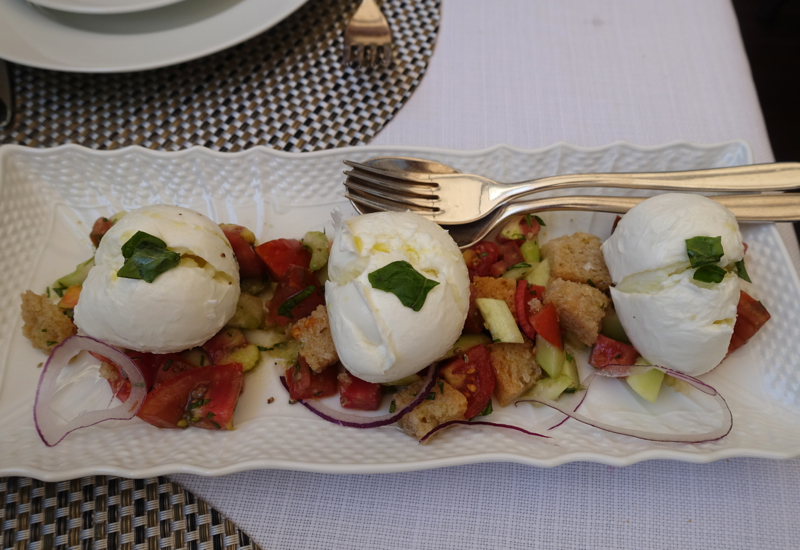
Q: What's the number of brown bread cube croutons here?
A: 7